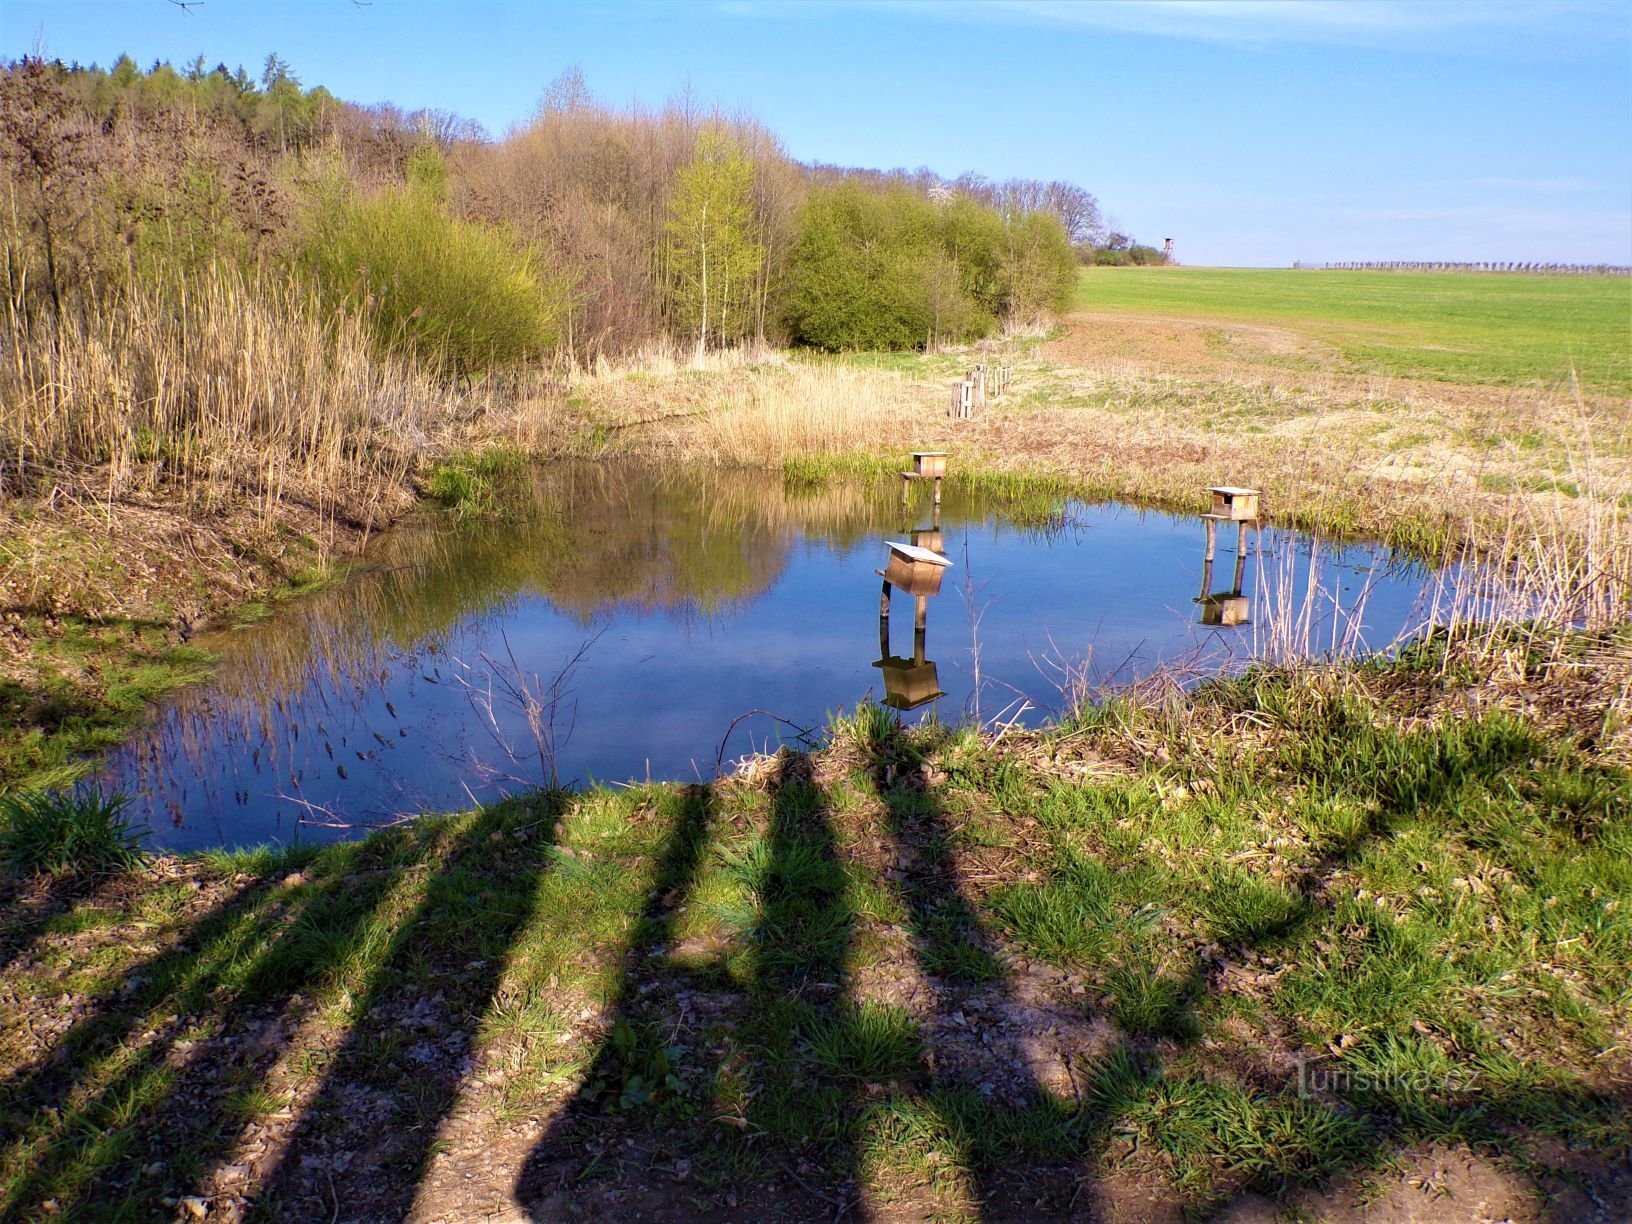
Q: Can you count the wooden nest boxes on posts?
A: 3